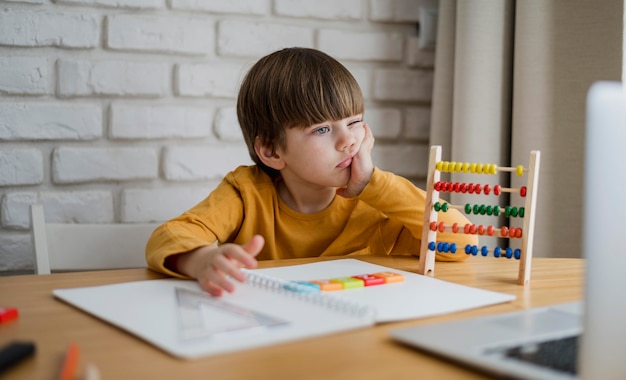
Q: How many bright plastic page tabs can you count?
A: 5